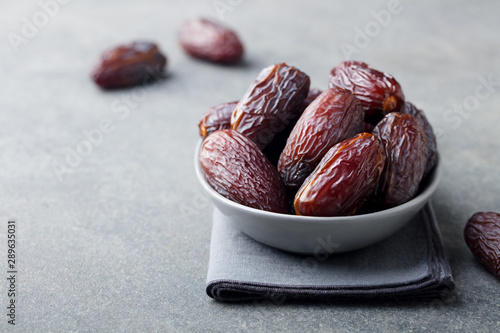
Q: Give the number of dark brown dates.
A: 12